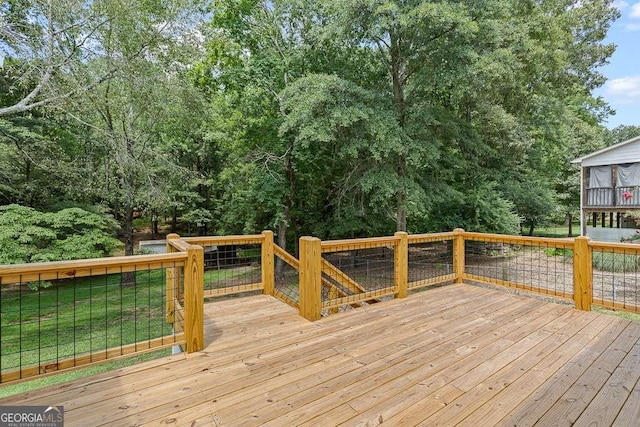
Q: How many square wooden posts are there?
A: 7